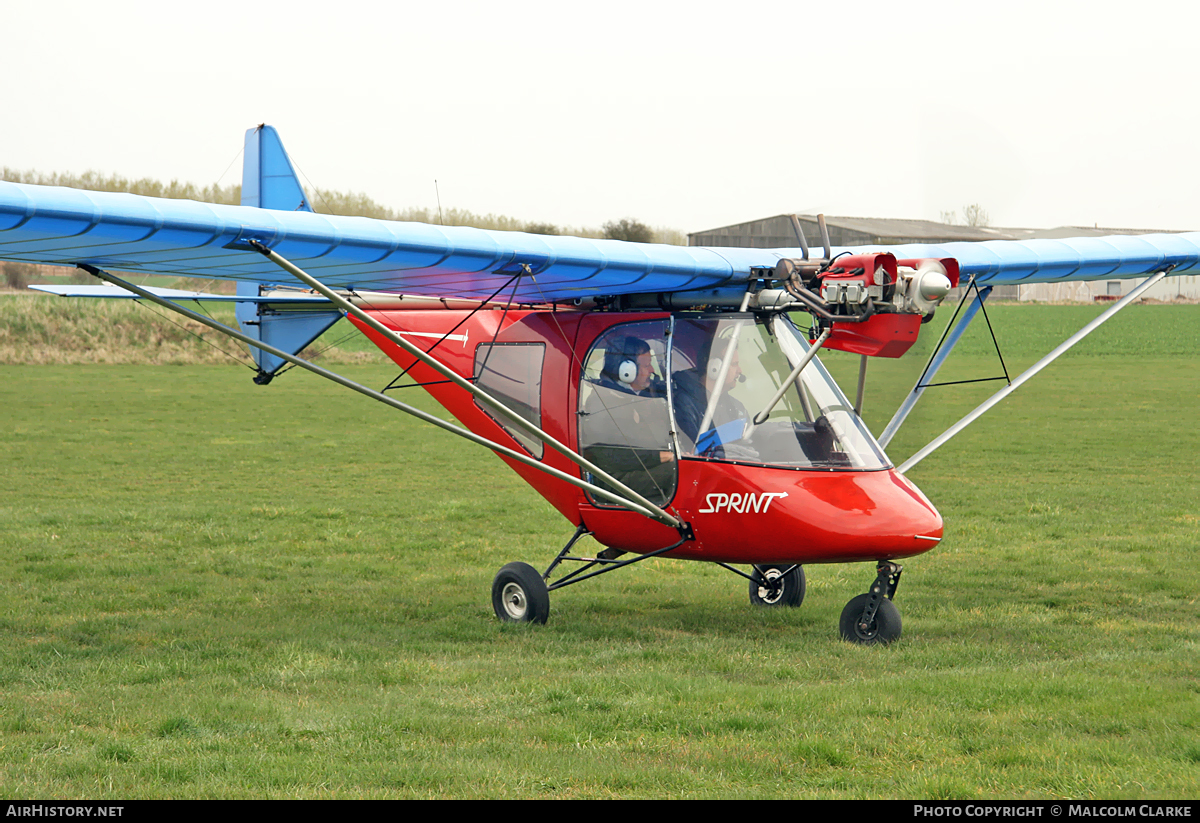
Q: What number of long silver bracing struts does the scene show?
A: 4